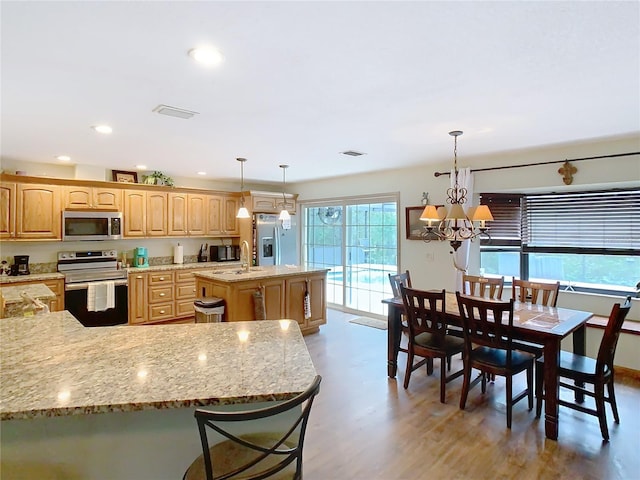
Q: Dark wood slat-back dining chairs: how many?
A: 6